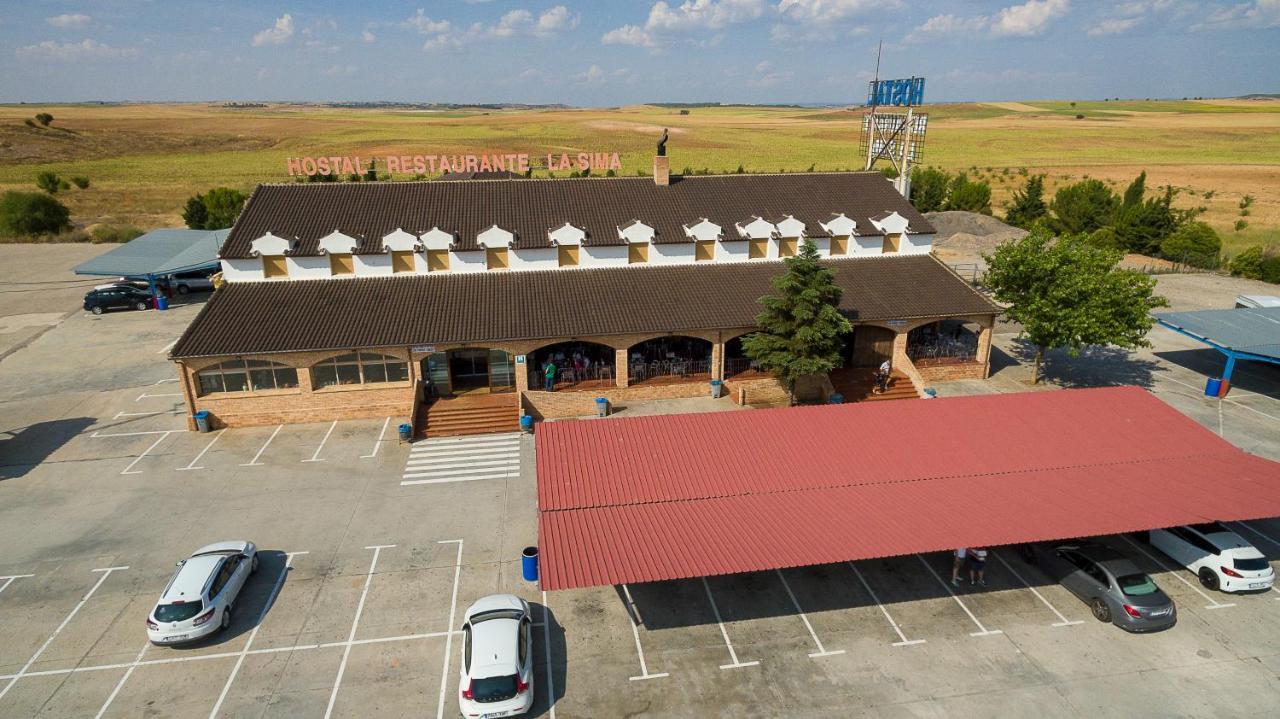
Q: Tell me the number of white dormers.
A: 12